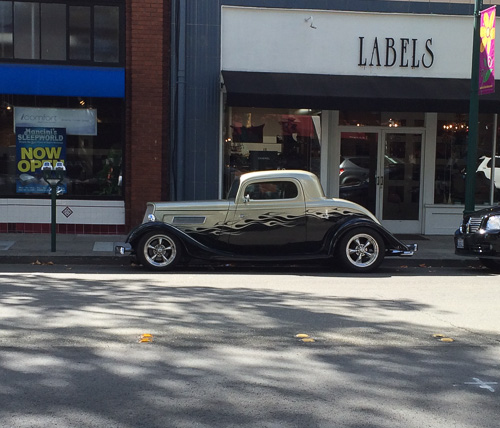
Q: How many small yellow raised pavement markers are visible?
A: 6